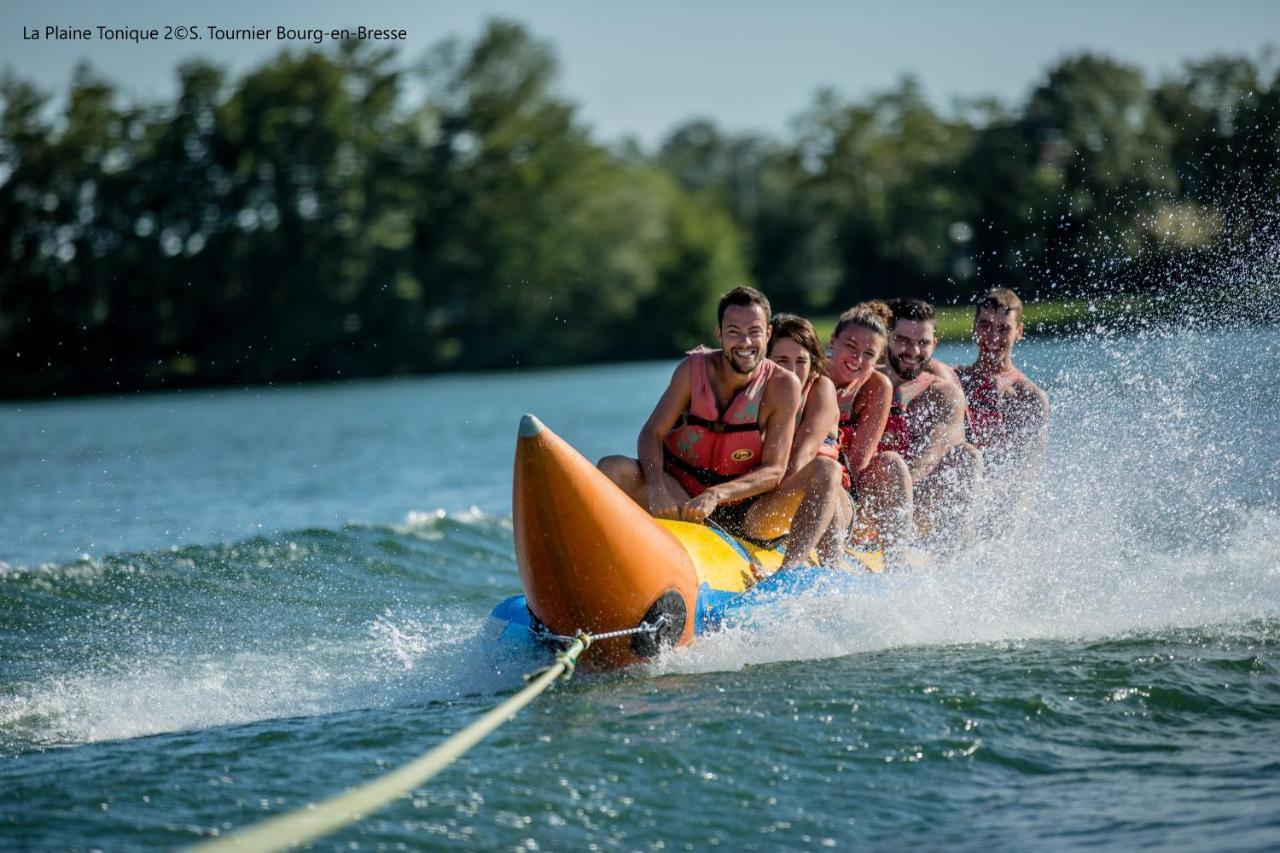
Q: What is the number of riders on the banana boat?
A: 5